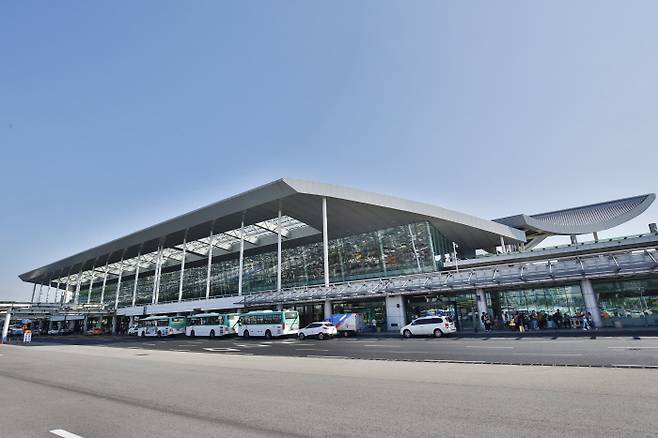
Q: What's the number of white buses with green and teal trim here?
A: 3